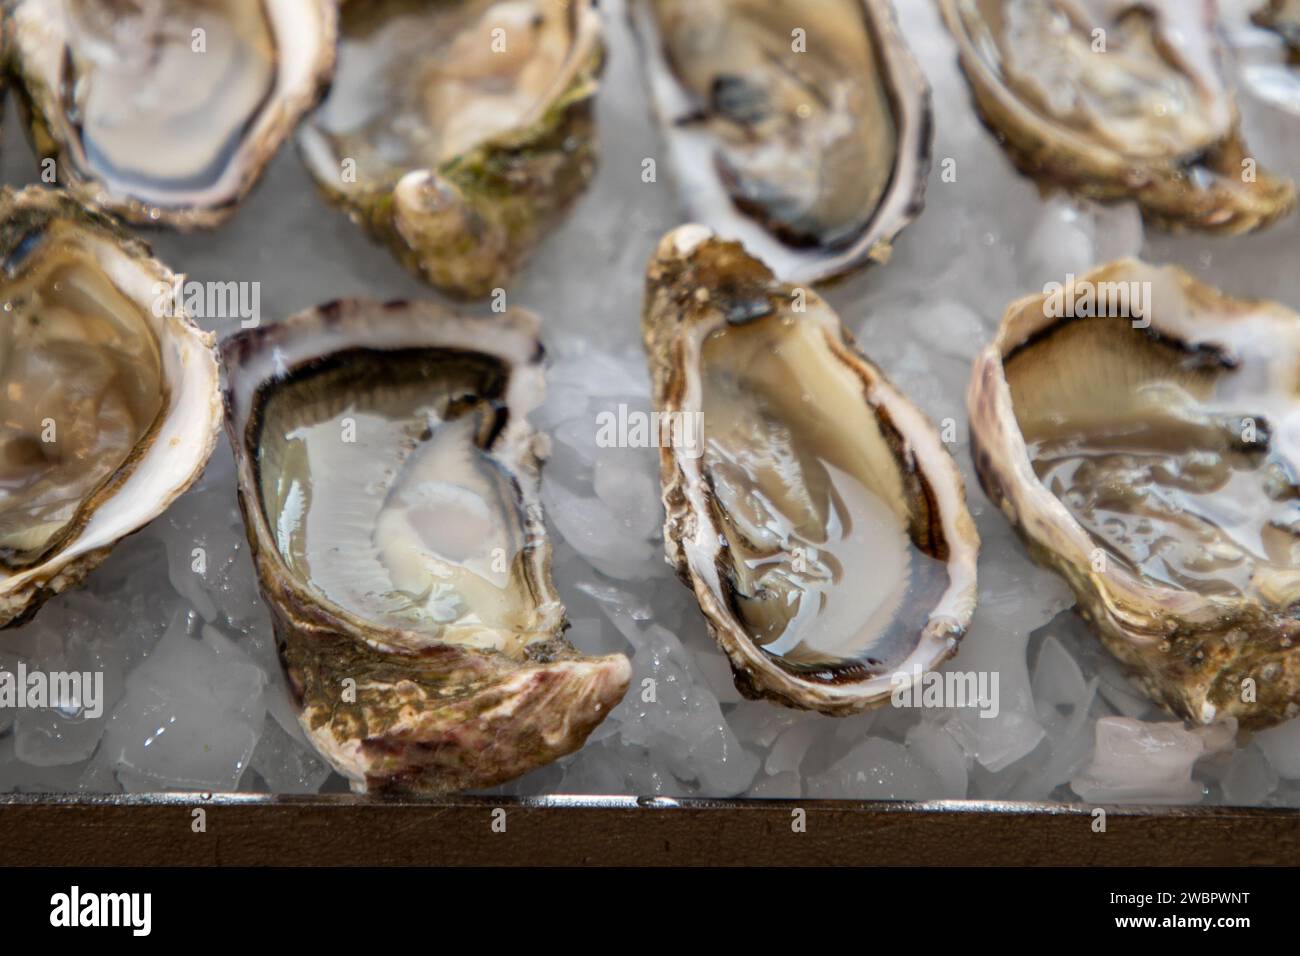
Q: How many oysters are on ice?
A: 8